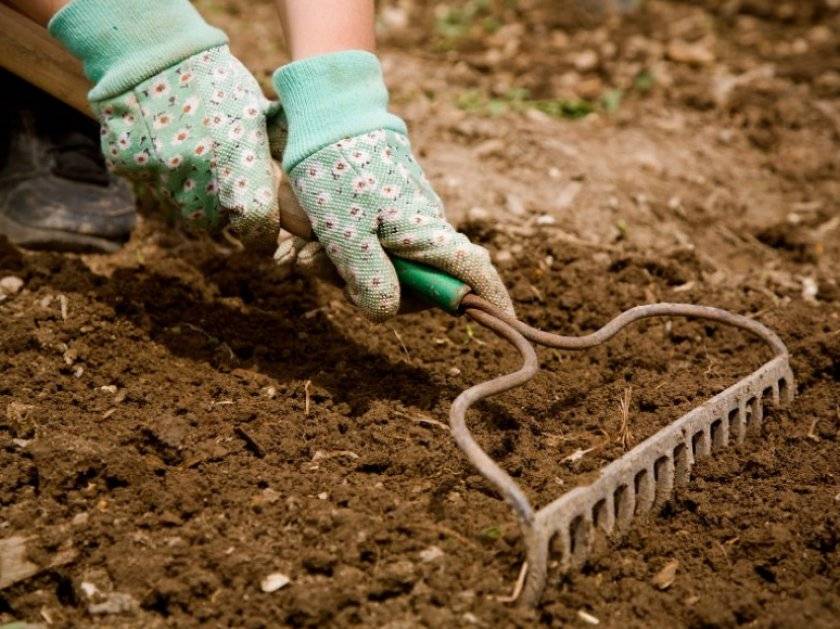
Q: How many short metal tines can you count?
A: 14